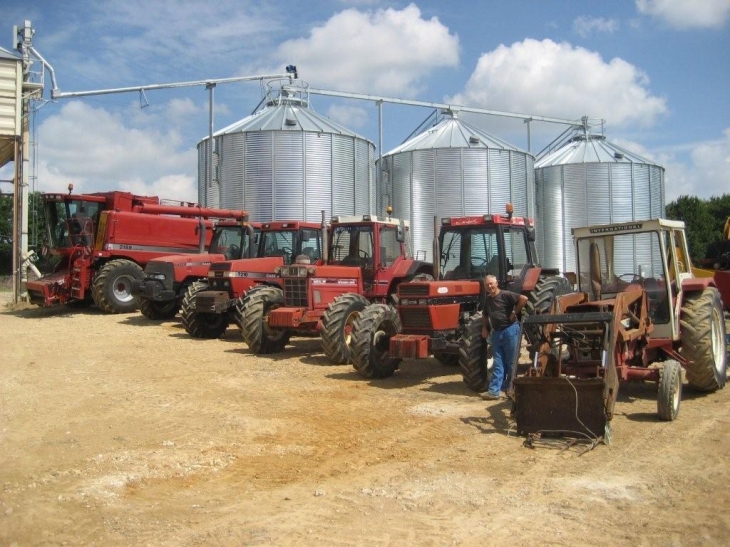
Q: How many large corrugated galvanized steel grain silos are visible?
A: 3